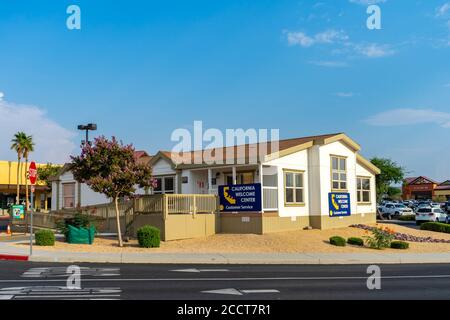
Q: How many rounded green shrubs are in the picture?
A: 5